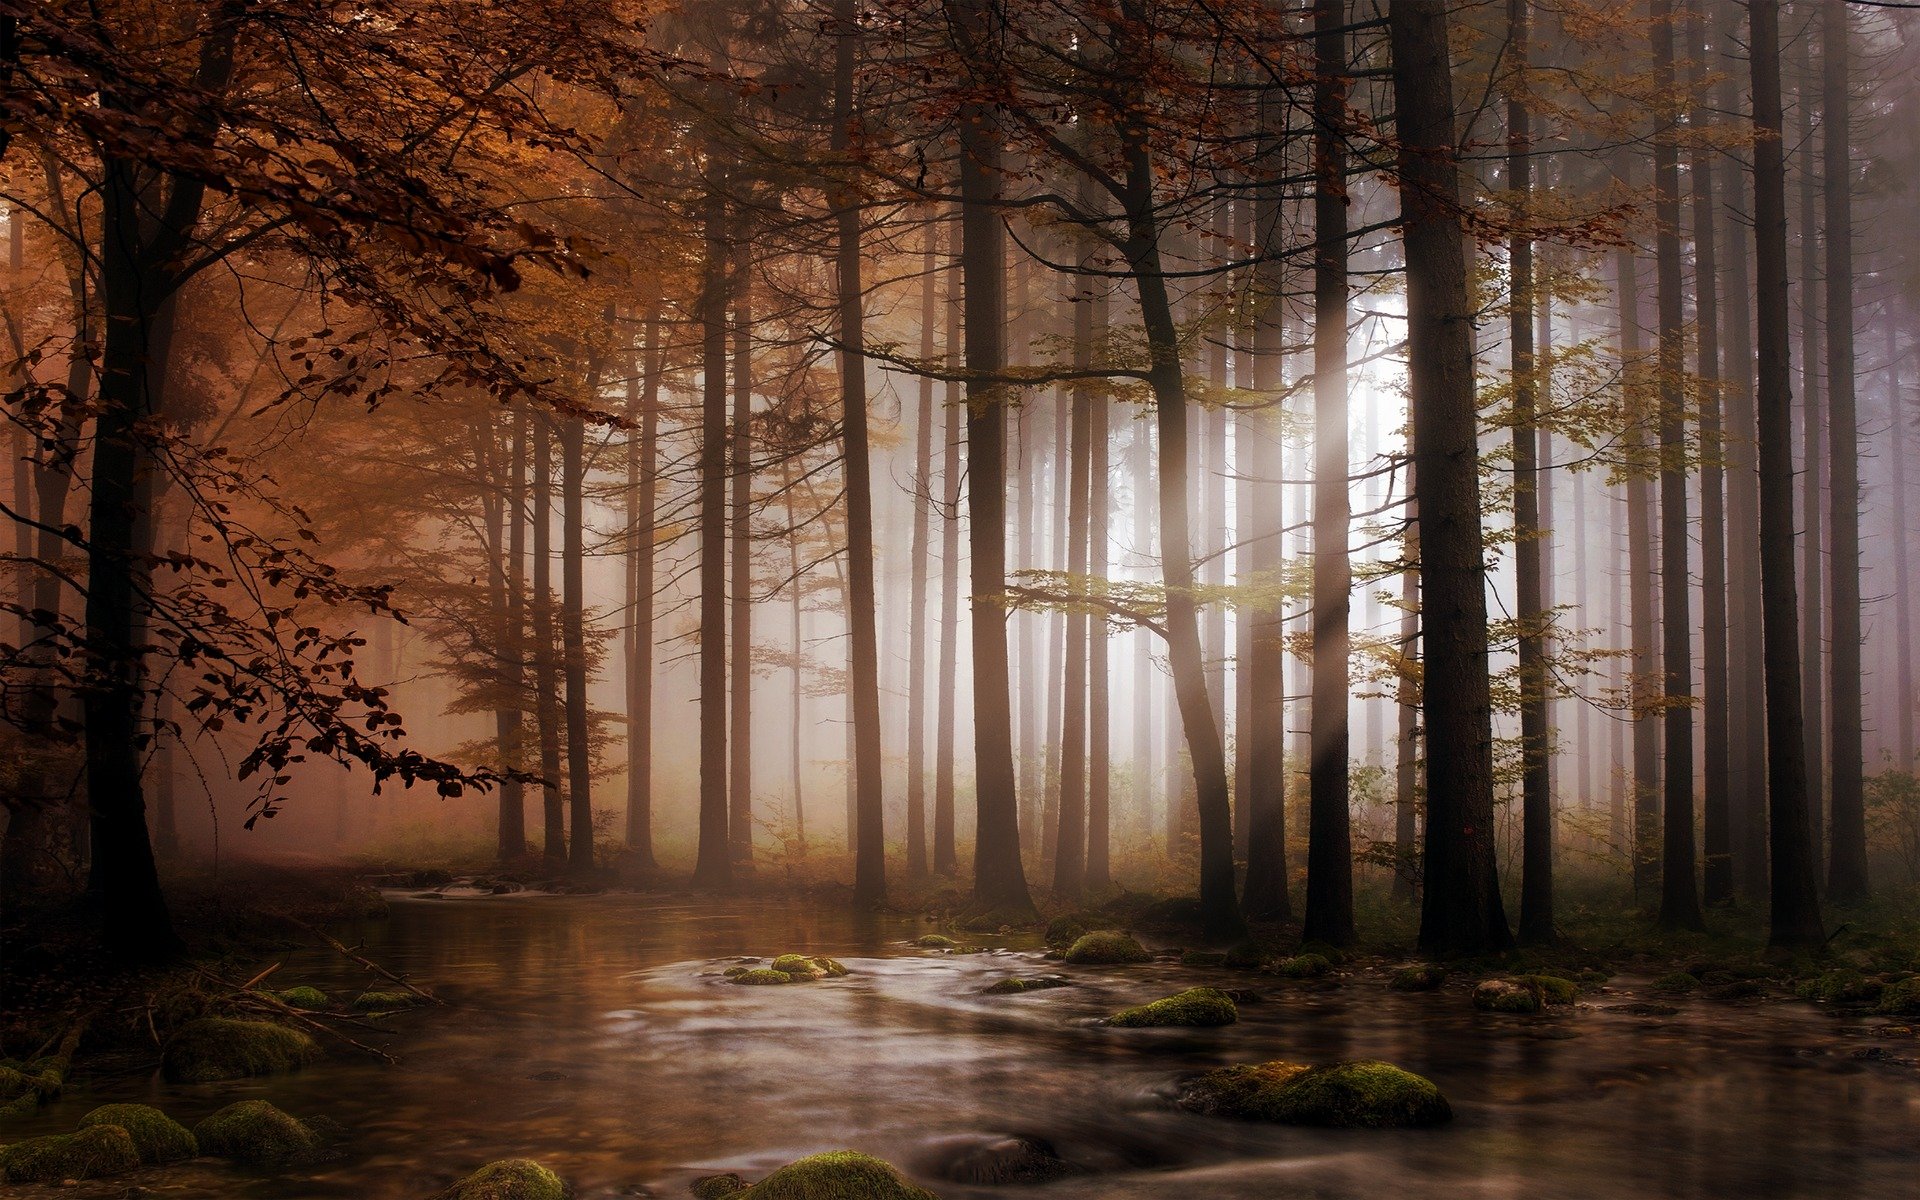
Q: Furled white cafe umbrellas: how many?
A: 0